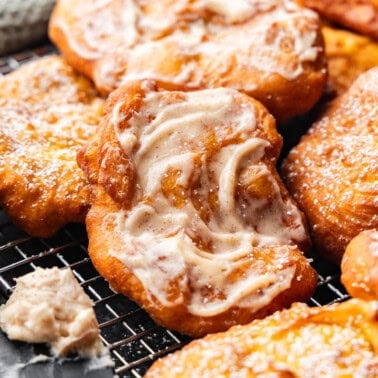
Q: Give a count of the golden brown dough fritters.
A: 8